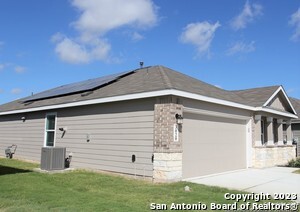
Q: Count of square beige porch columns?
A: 4